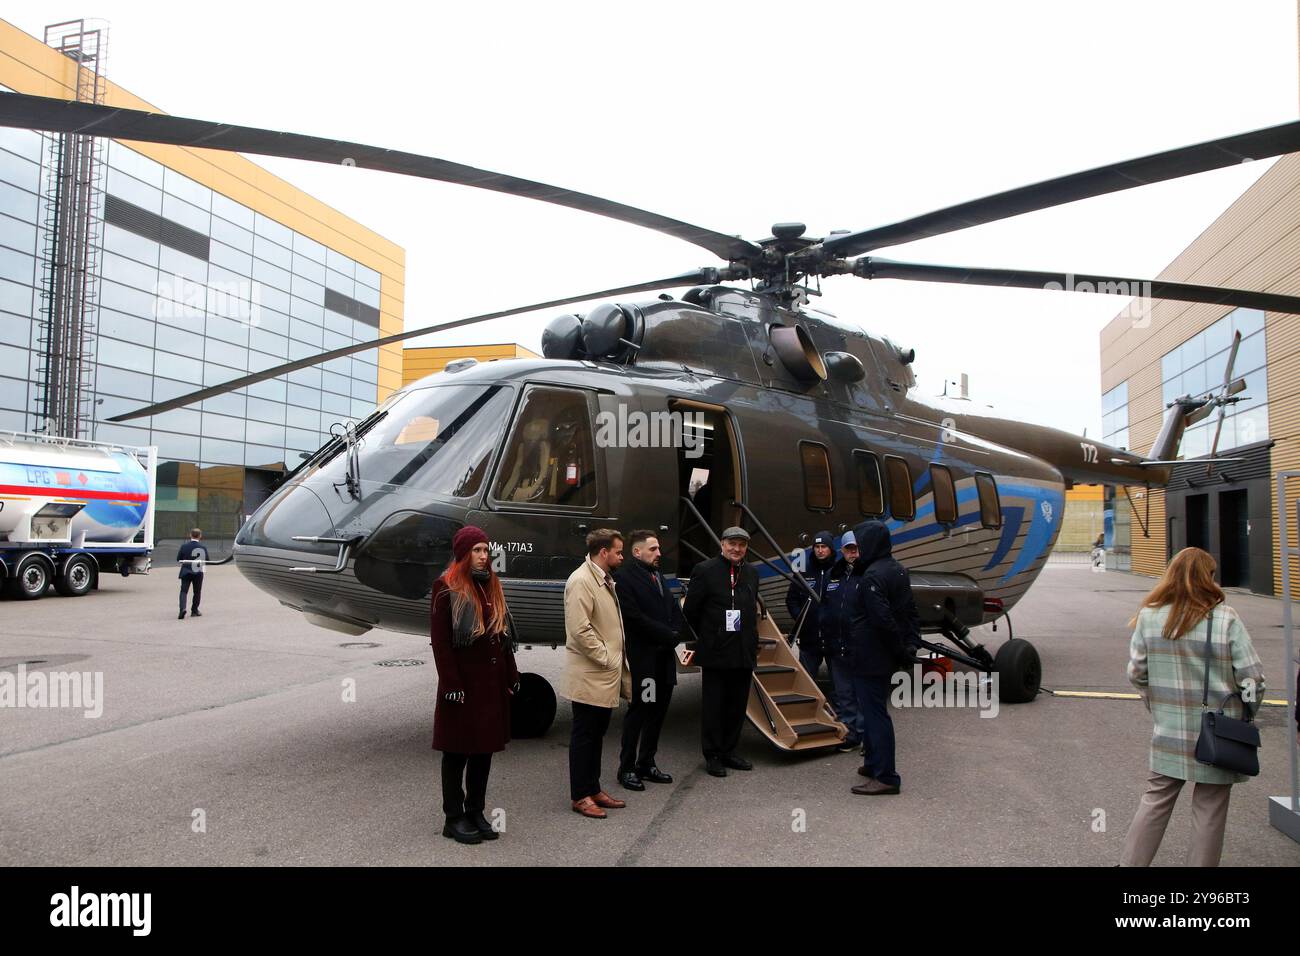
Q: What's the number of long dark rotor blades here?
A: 4